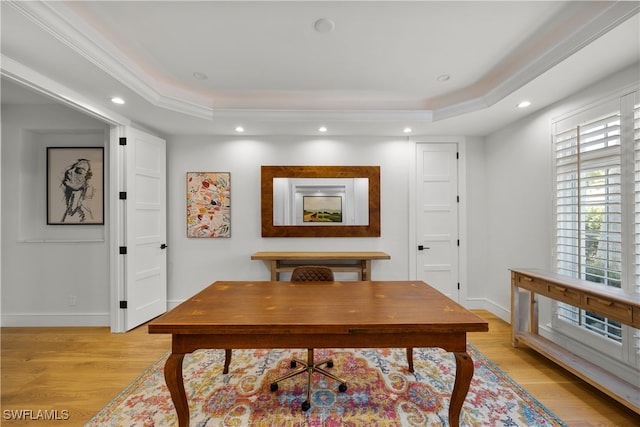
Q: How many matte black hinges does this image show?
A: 8